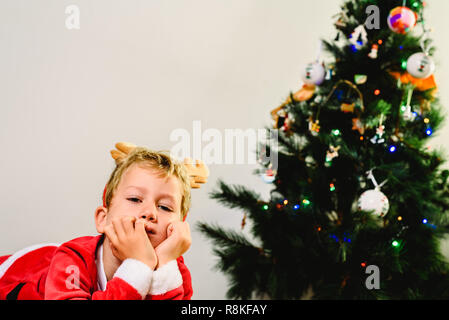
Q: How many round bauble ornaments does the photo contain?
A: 4